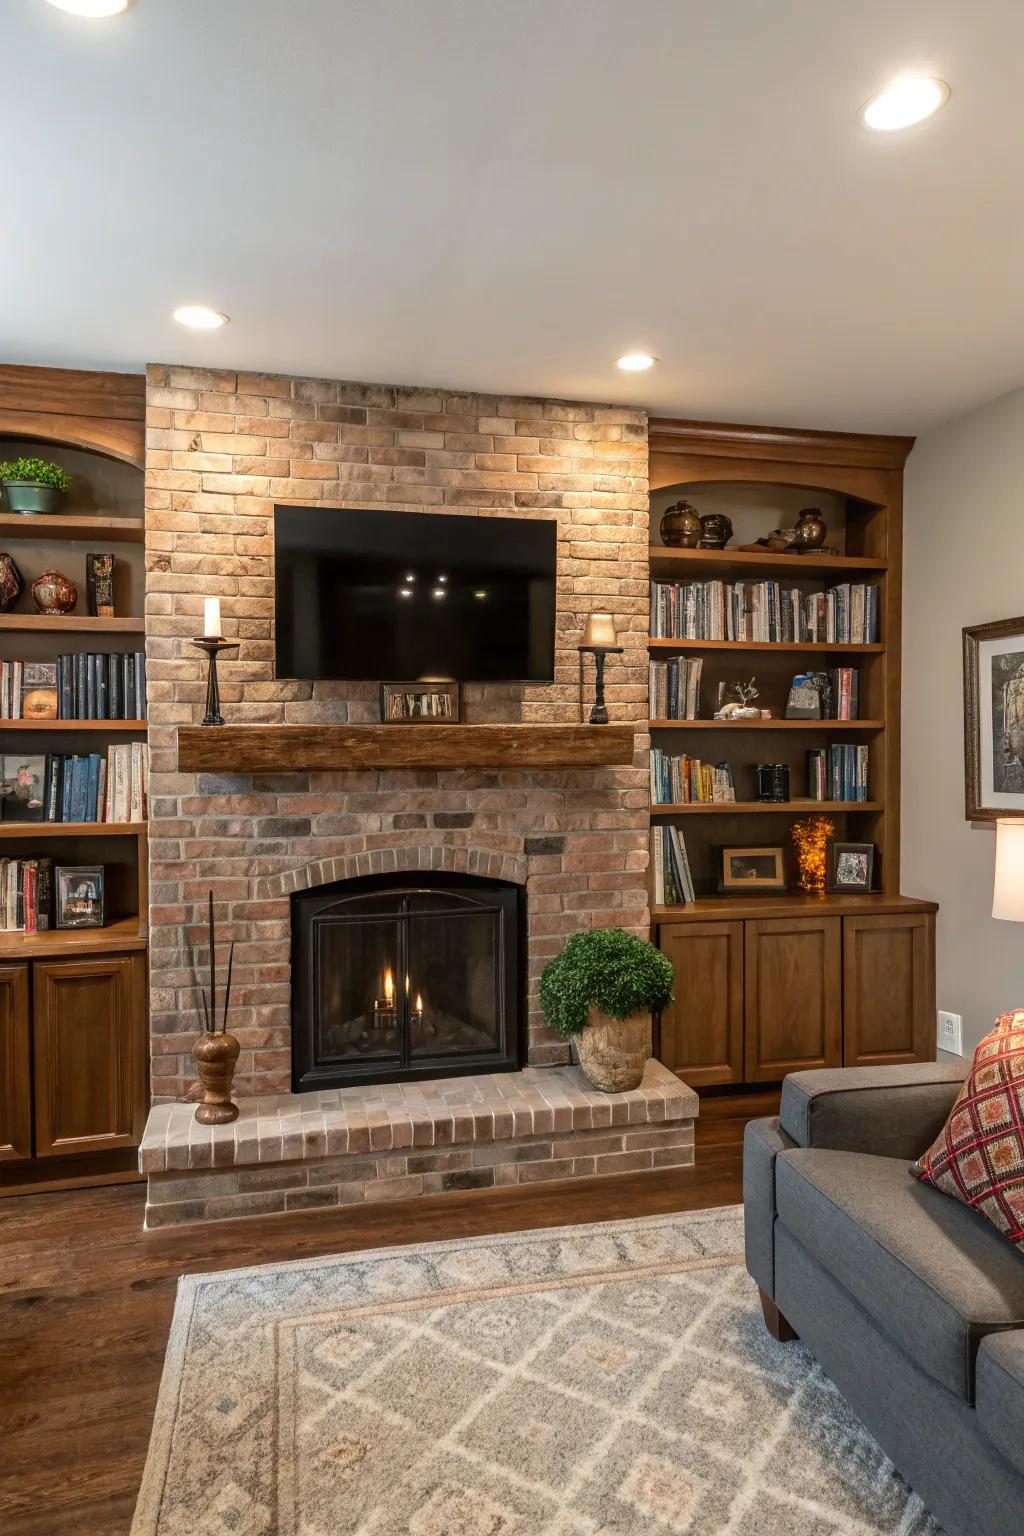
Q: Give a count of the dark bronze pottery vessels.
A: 3